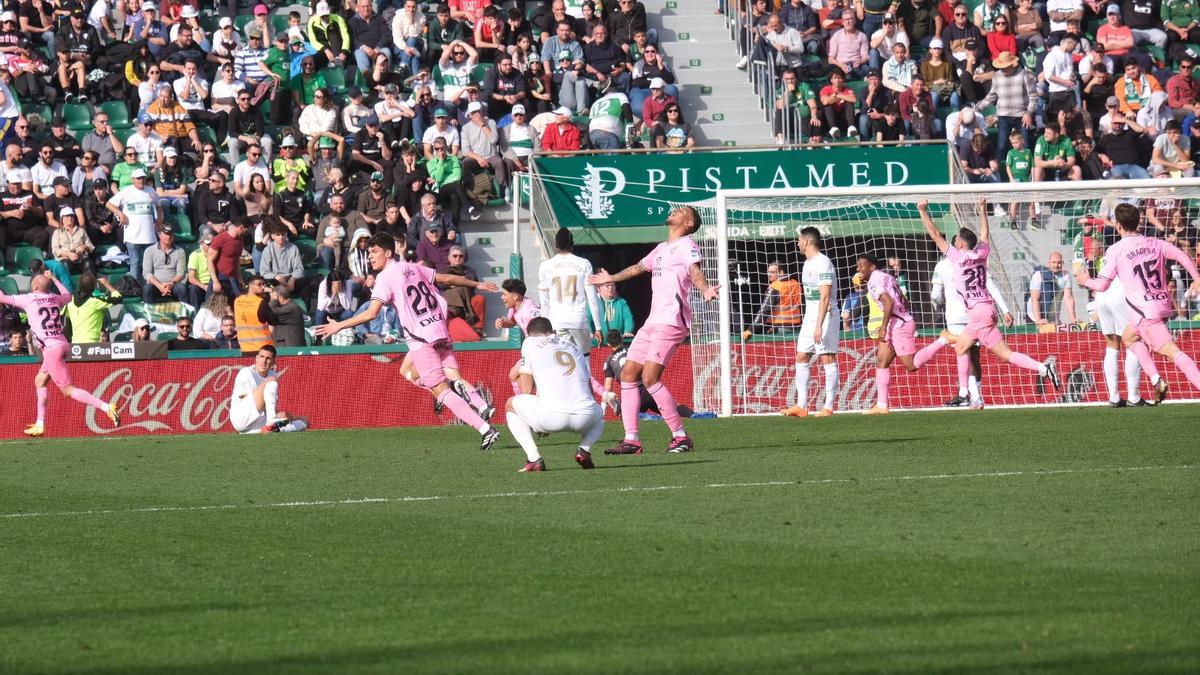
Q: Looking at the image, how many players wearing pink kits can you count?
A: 7